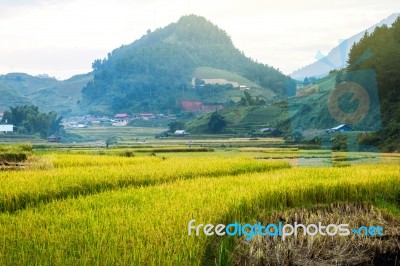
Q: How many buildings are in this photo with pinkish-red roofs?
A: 2